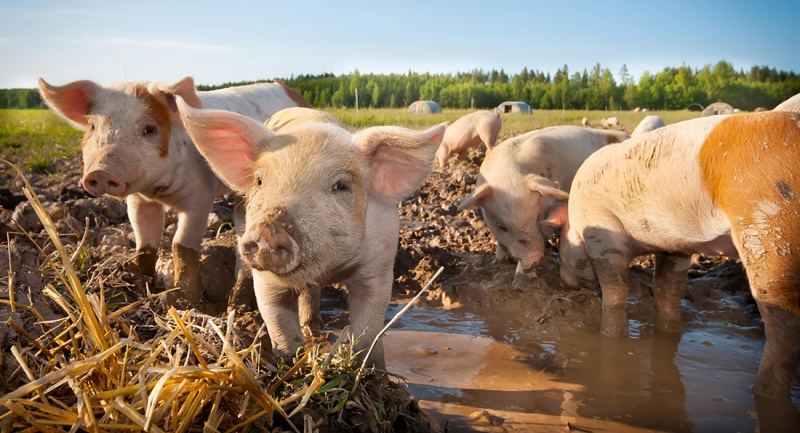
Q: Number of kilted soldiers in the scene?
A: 0